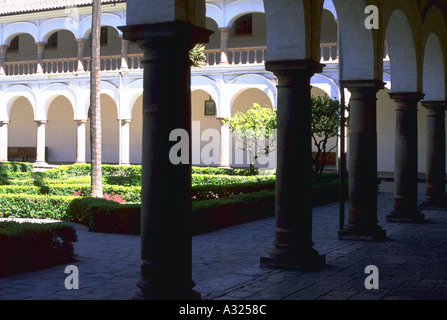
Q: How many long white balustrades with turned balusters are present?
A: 1